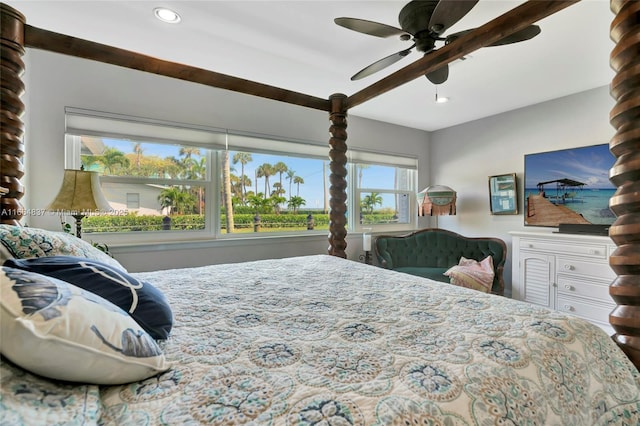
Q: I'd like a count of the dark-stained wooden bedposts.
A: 3